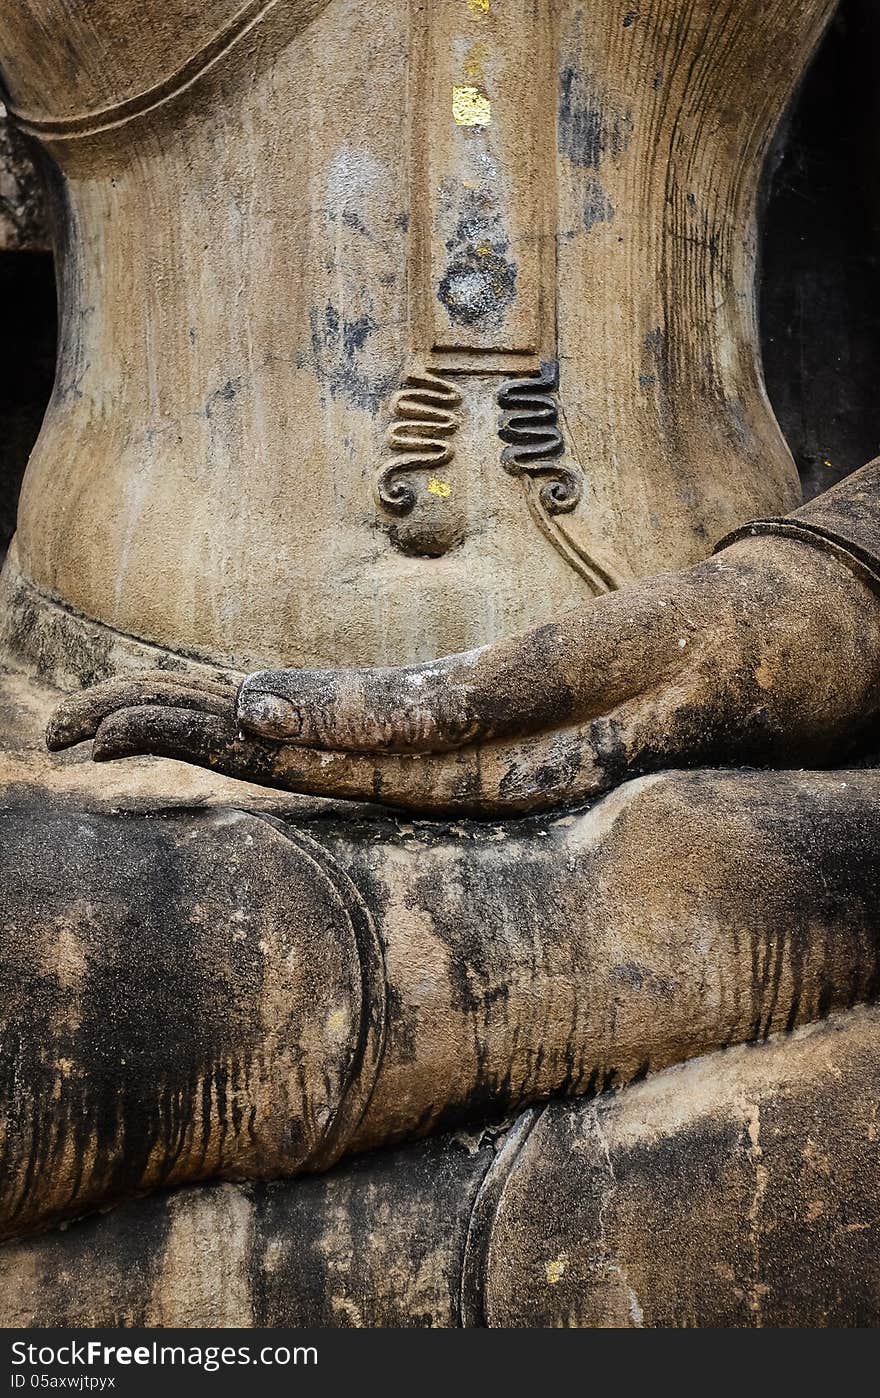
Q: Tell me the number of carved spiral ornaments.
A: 2